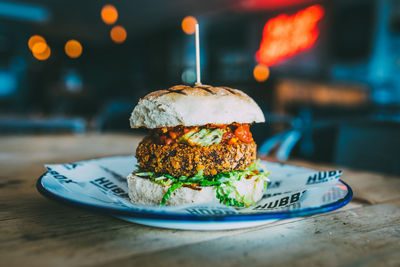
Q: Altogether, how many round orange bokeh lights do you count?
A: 7